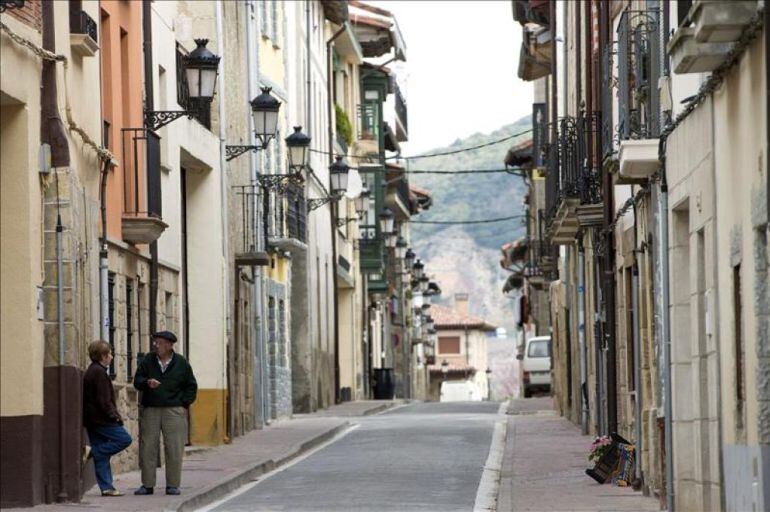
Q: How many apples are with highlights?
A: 0